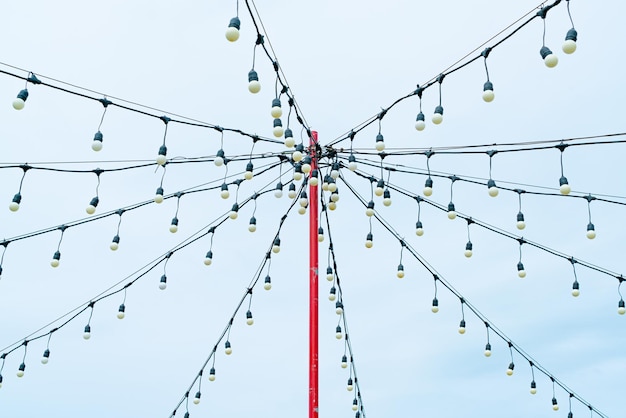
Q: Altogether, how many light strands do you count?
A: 12